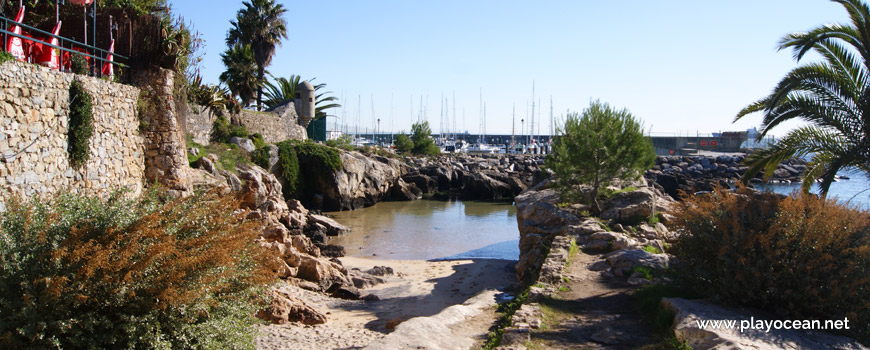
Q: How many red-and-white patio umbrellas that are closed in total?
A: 3